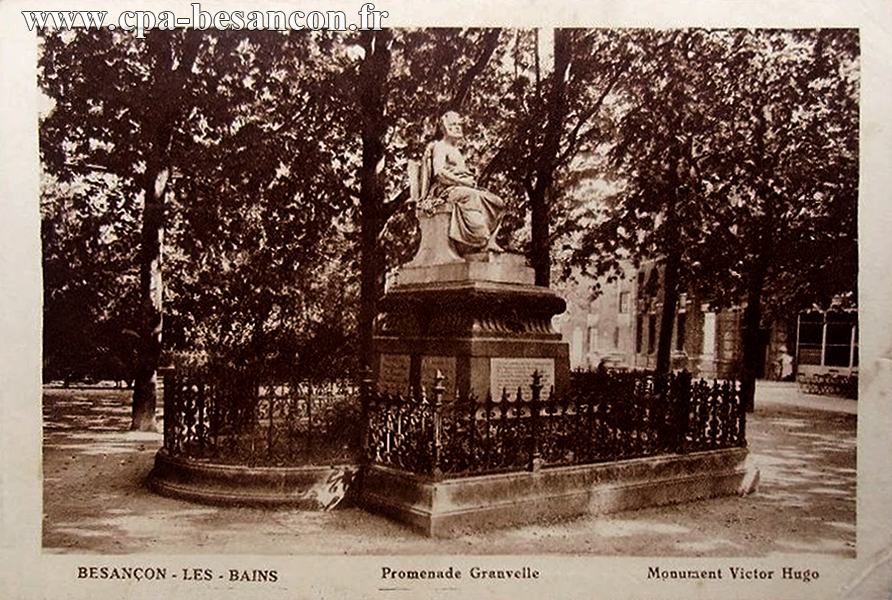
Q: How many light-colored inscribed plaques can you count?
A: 3